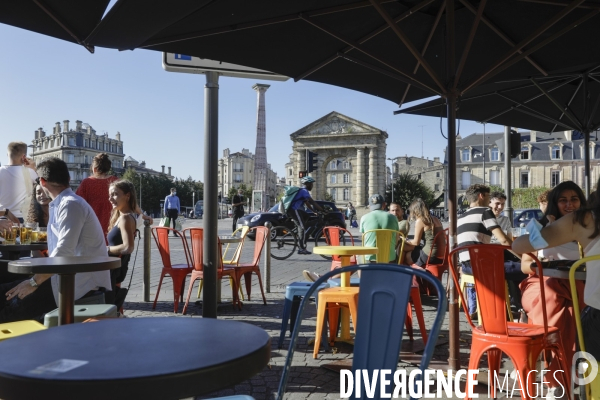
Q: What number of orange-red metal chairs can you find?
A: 6